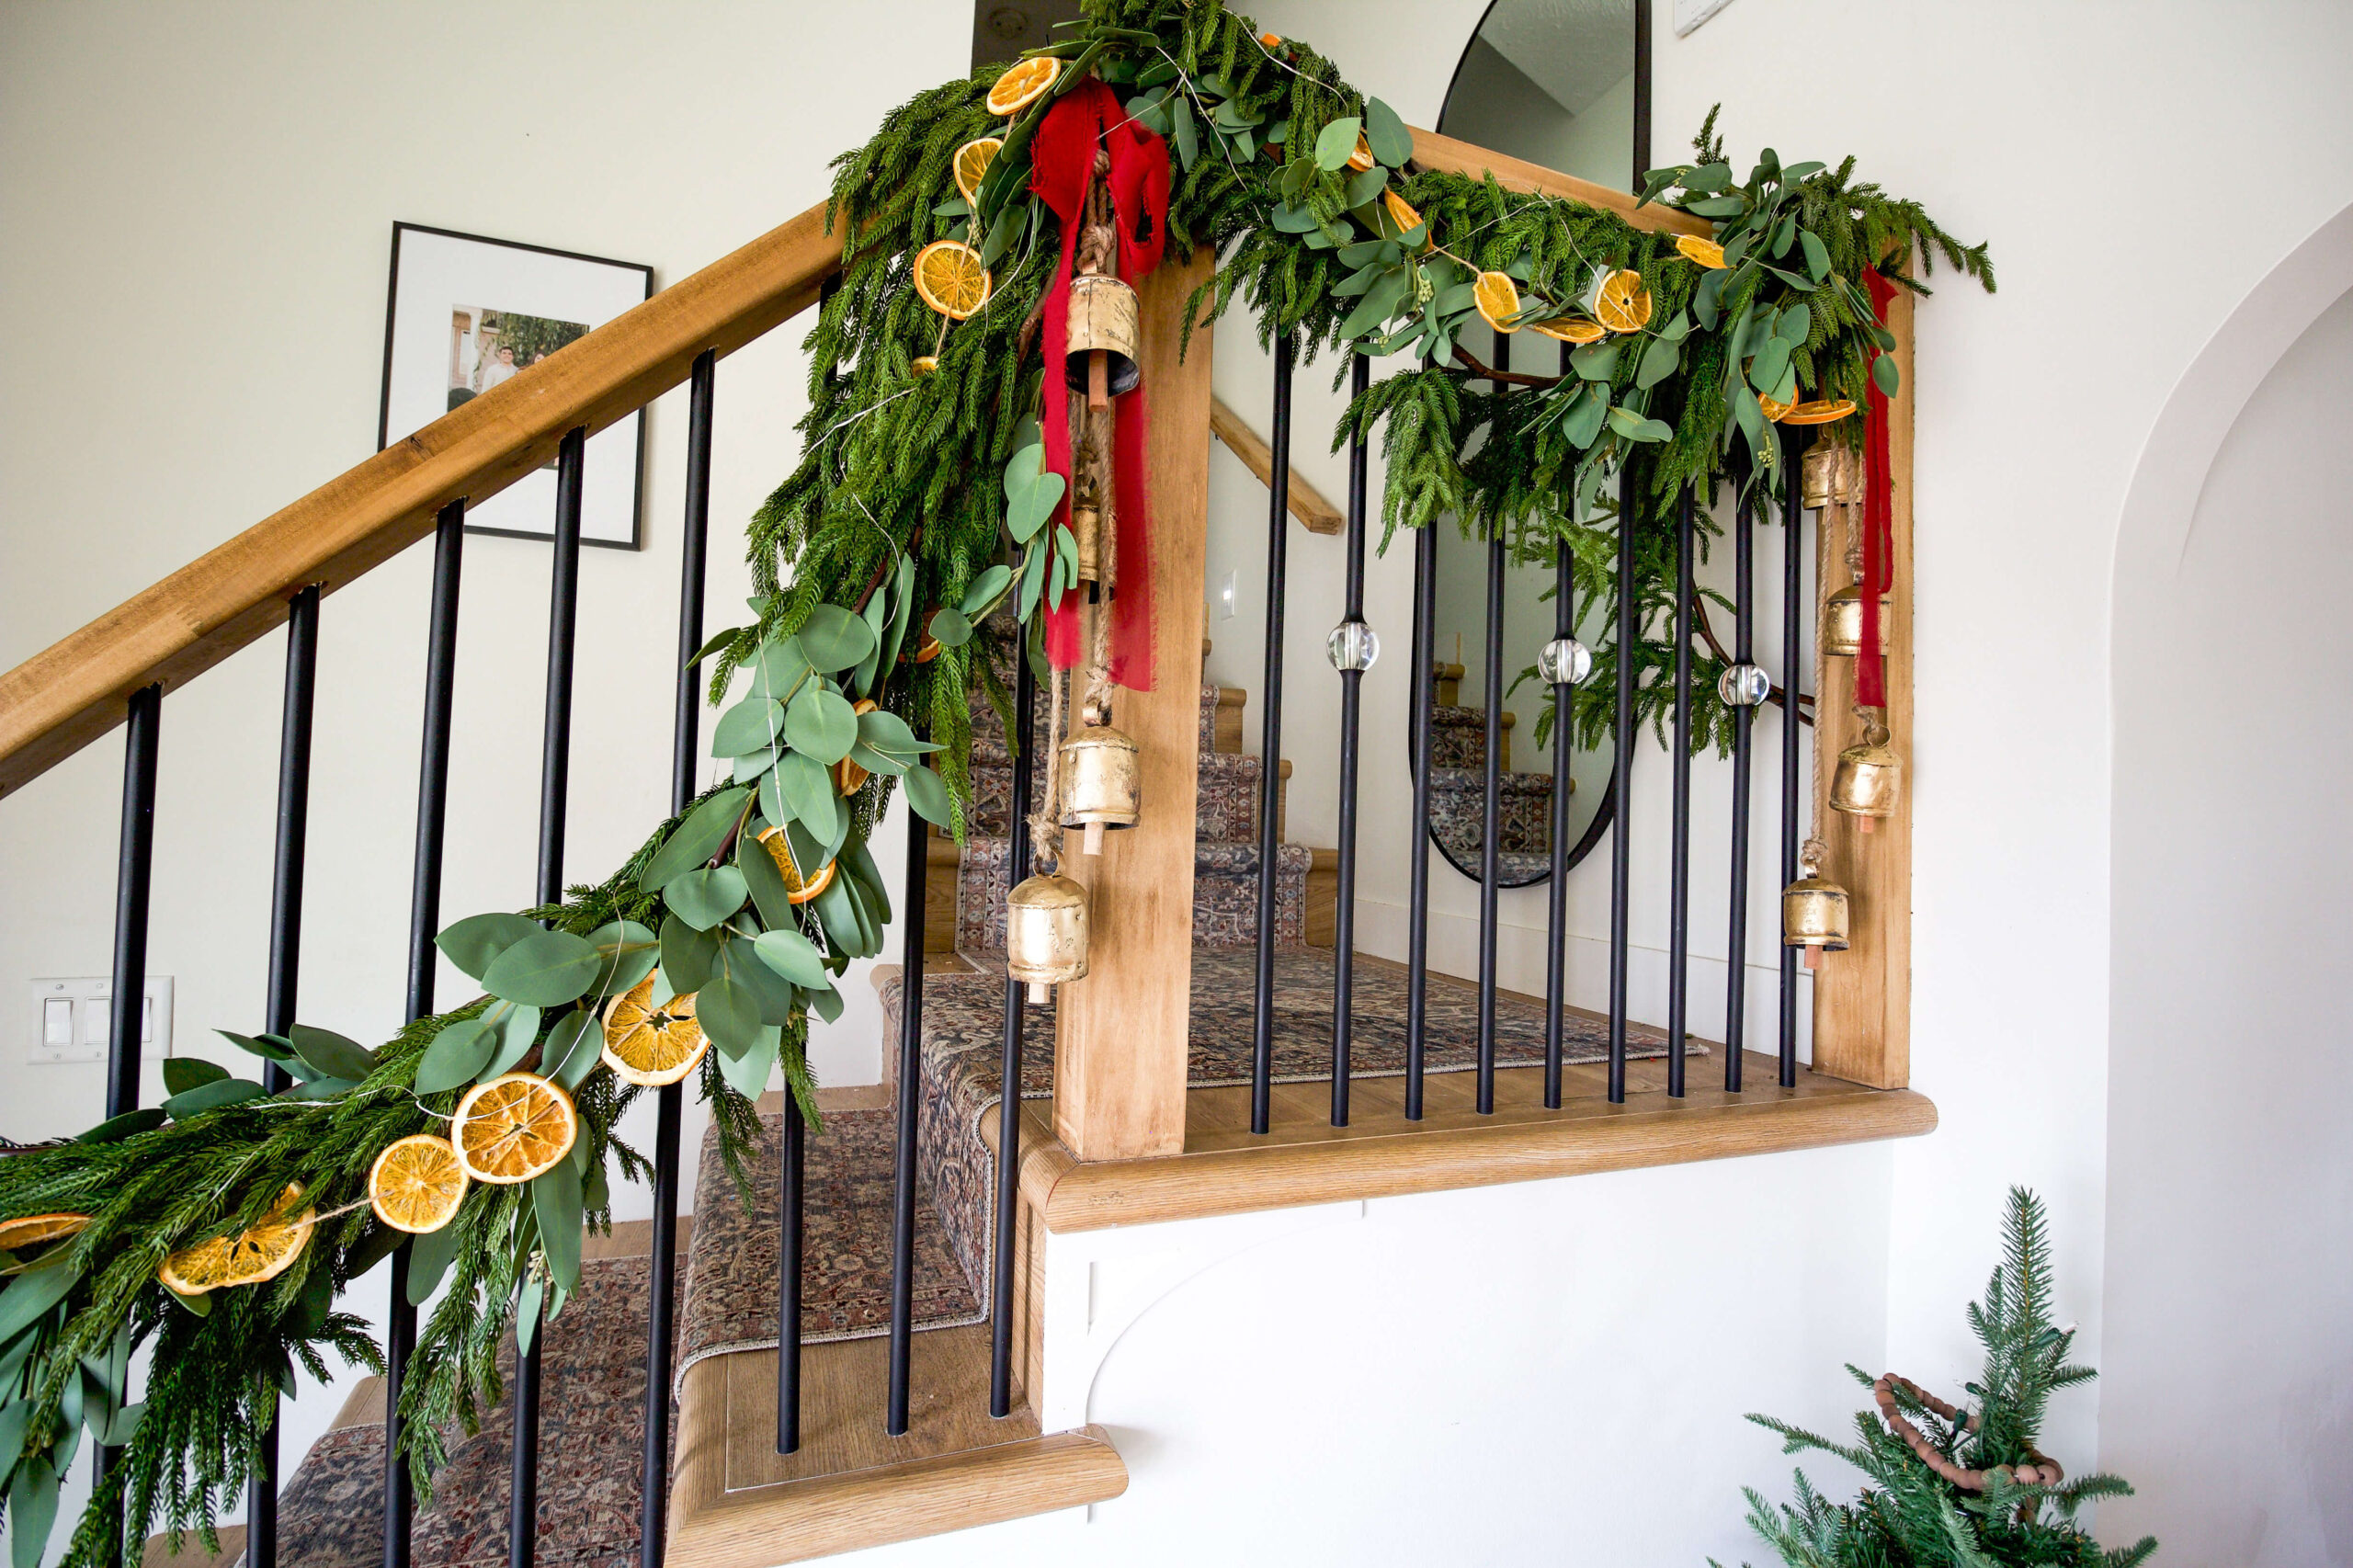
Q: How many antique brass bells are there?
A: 8